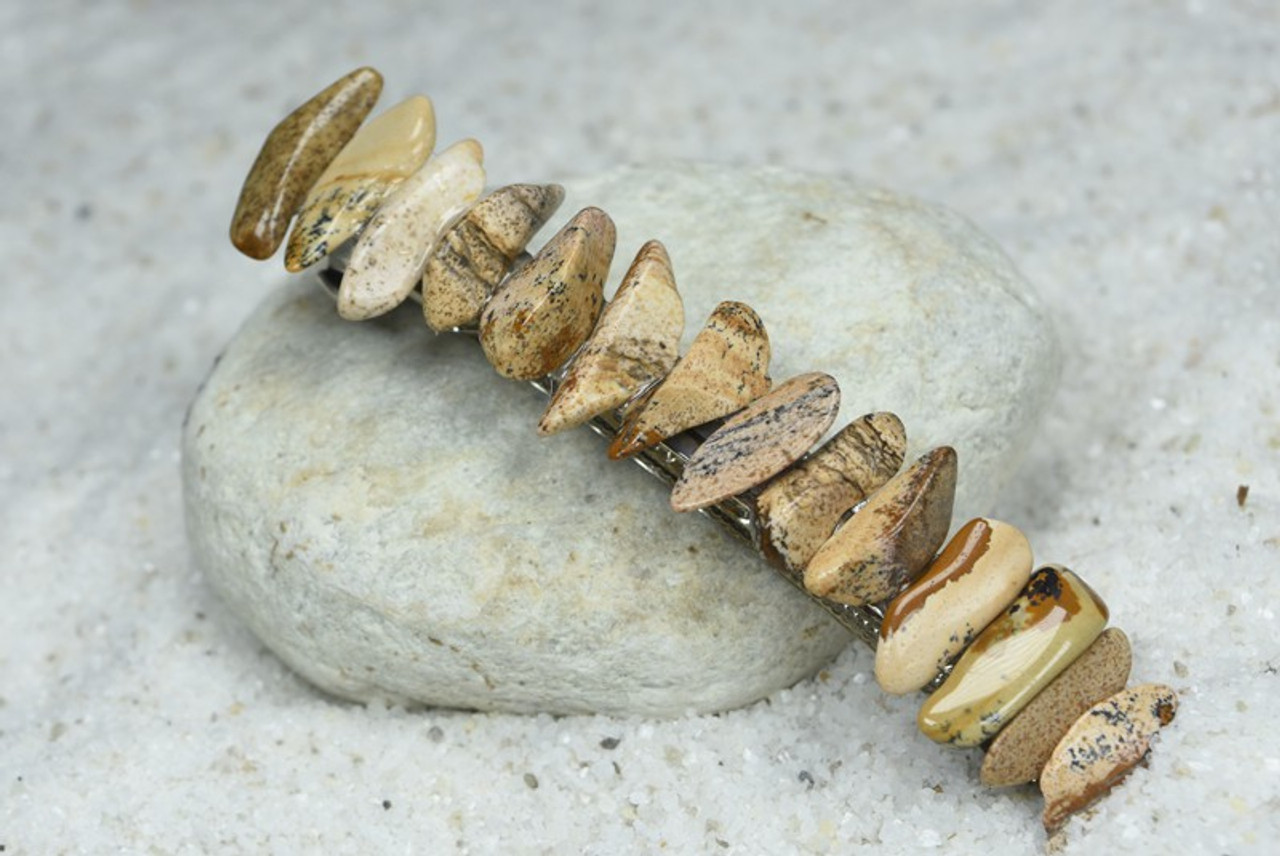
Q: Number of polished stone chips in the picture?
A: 14